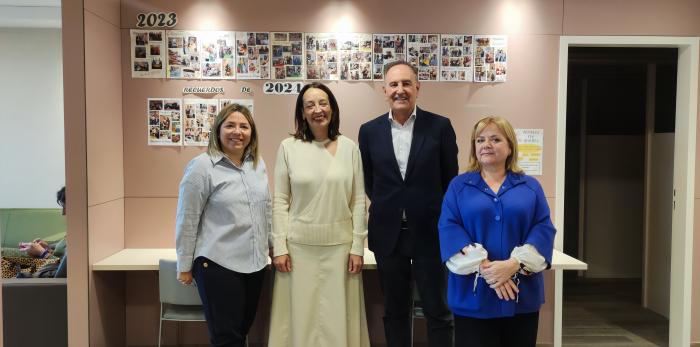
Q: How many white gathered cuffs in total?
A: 2